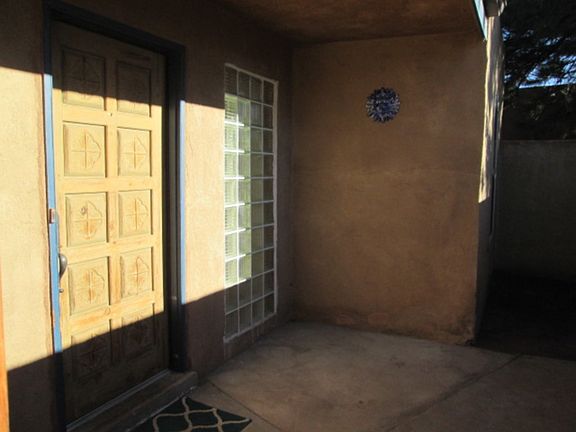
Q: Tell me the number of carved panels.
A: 10